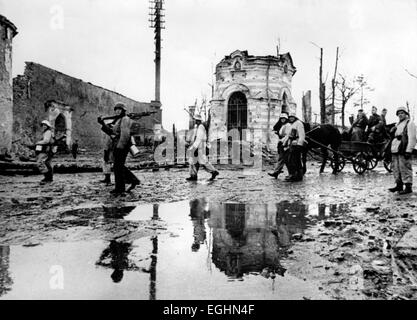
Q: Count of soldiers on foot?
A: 7